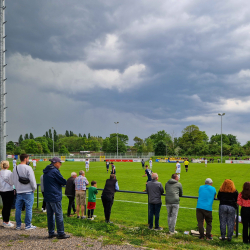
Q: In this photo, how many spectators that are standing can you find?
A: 13